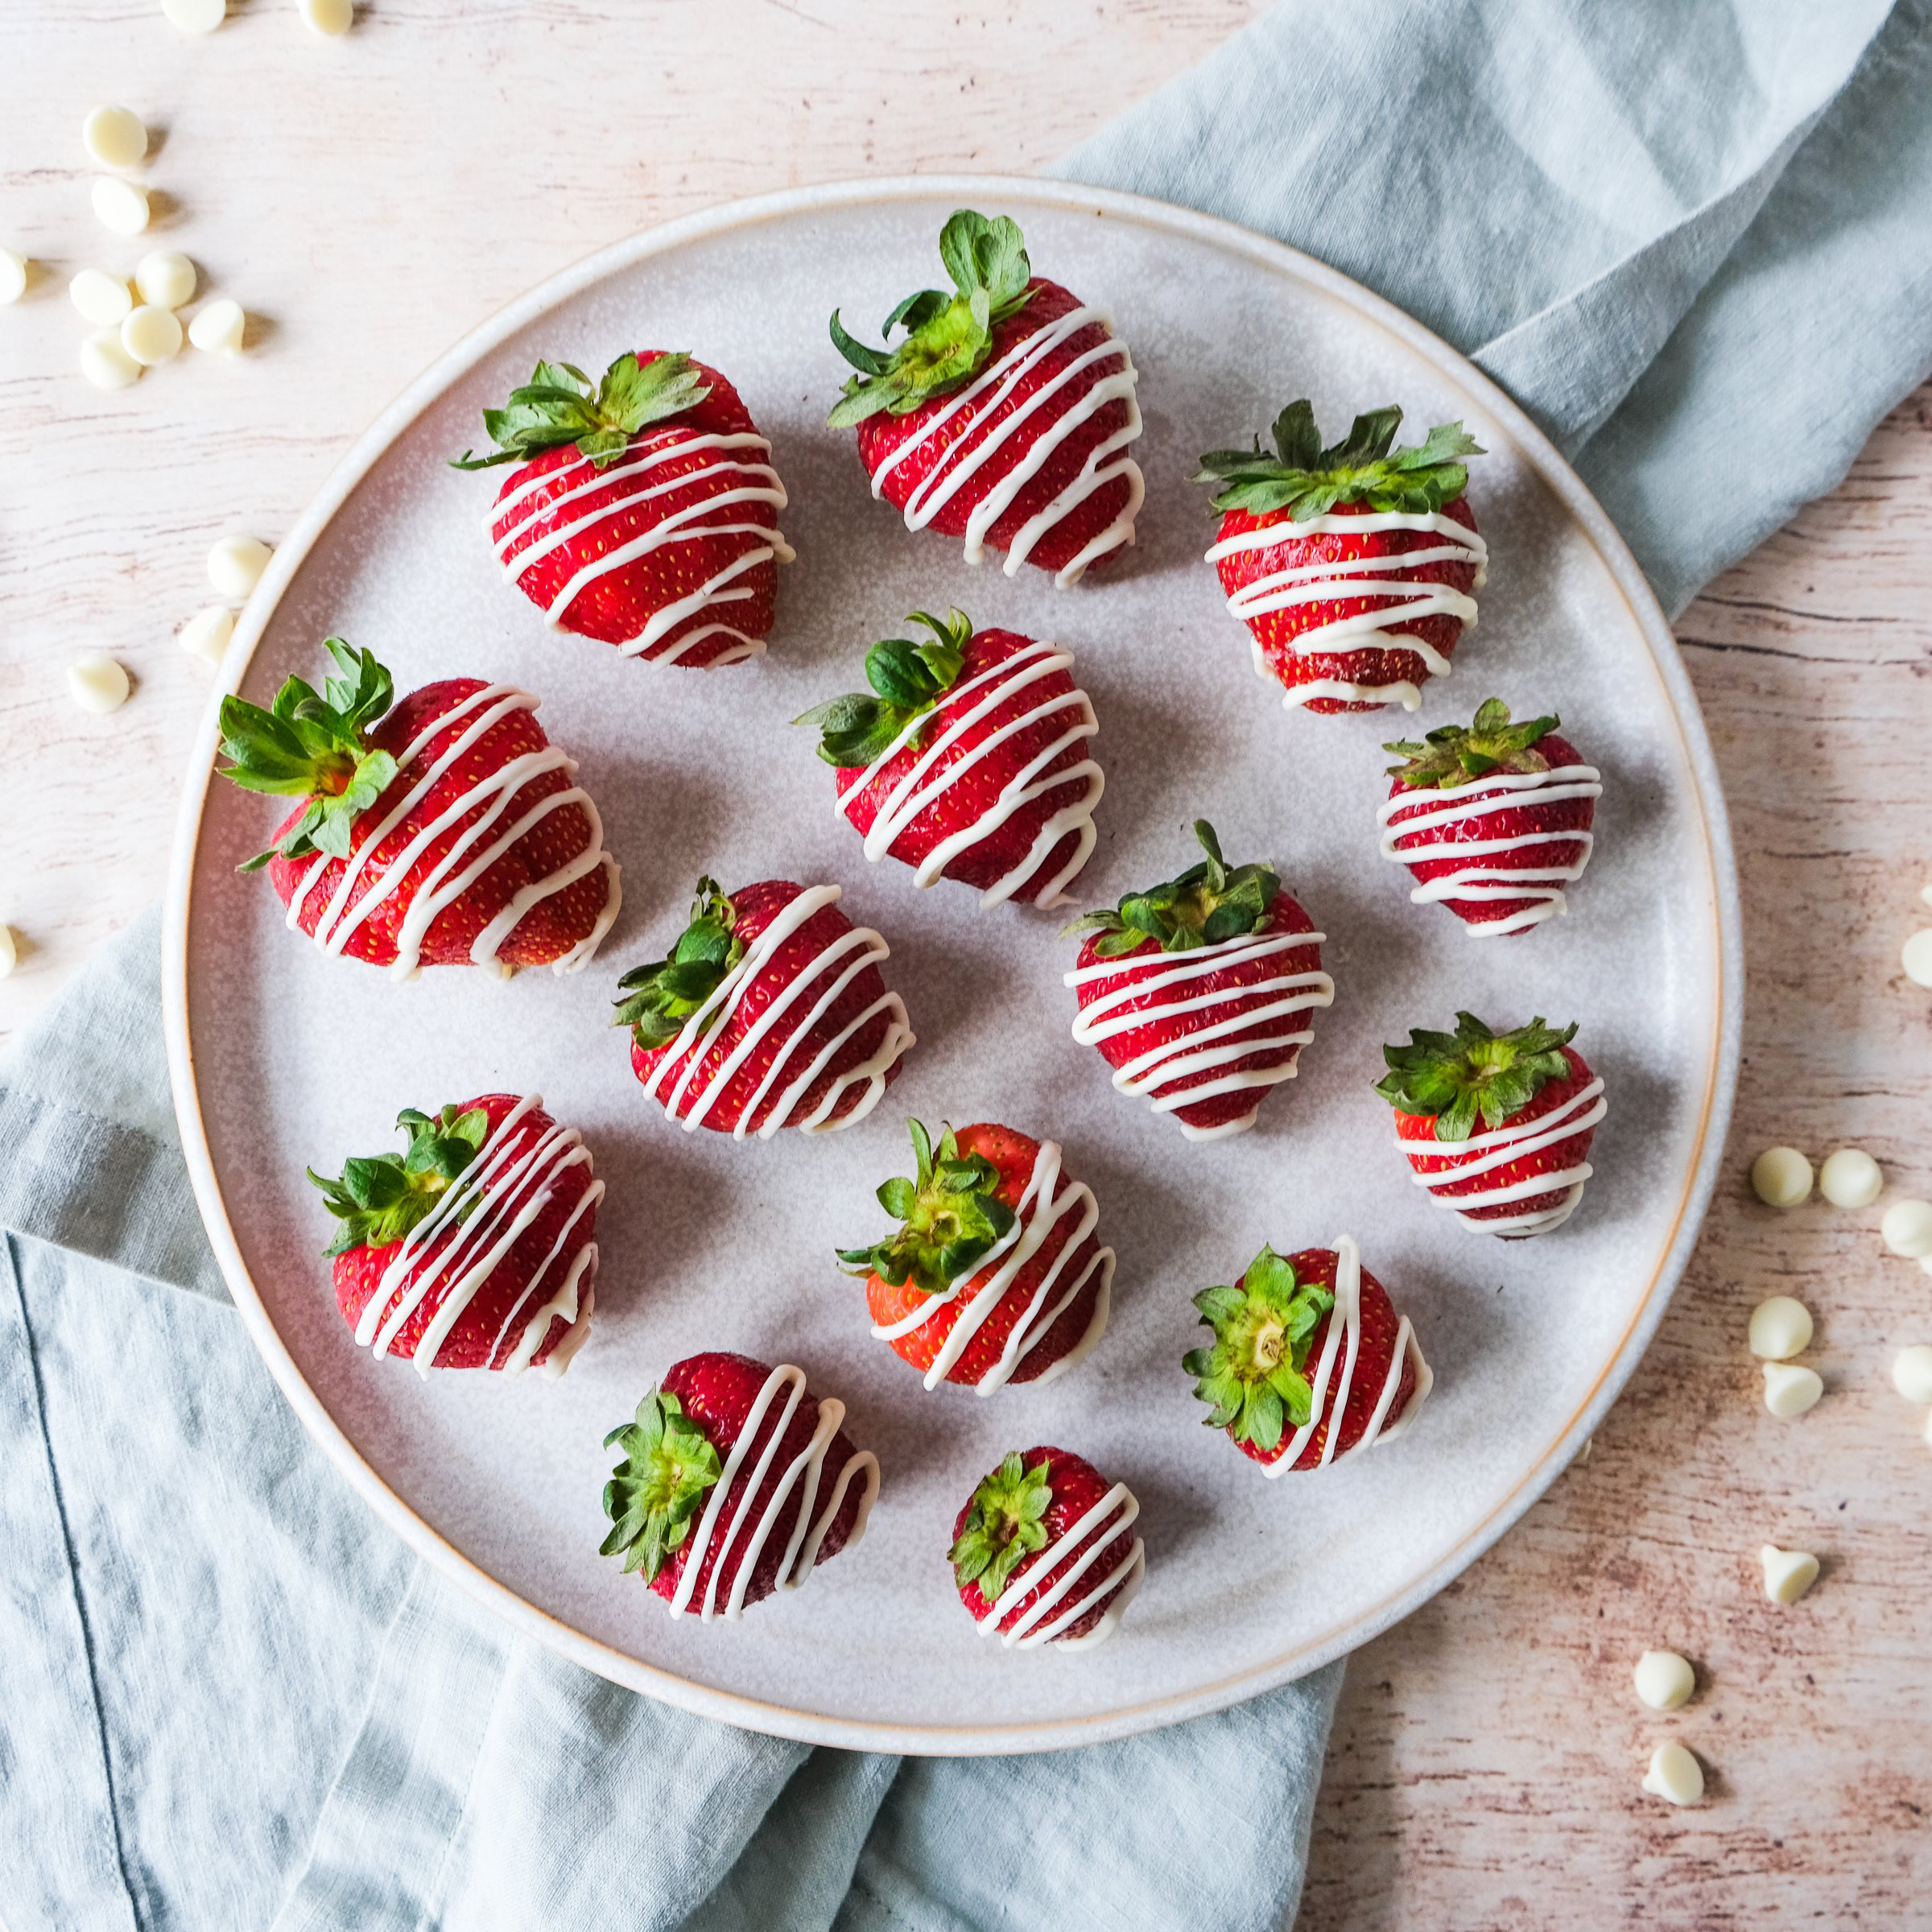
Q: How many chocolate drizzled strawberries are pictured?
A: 14